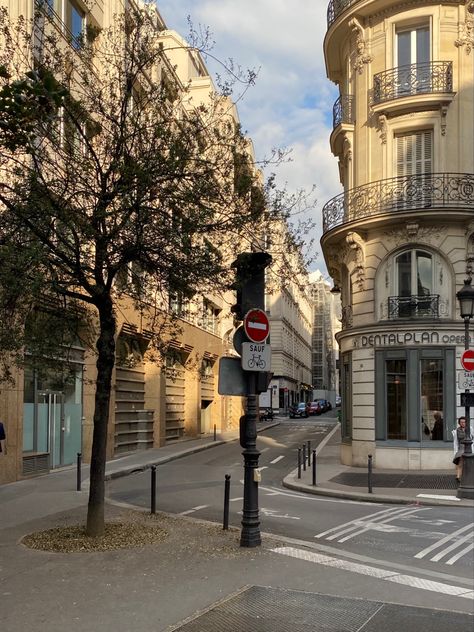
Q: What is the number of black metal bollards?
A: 9